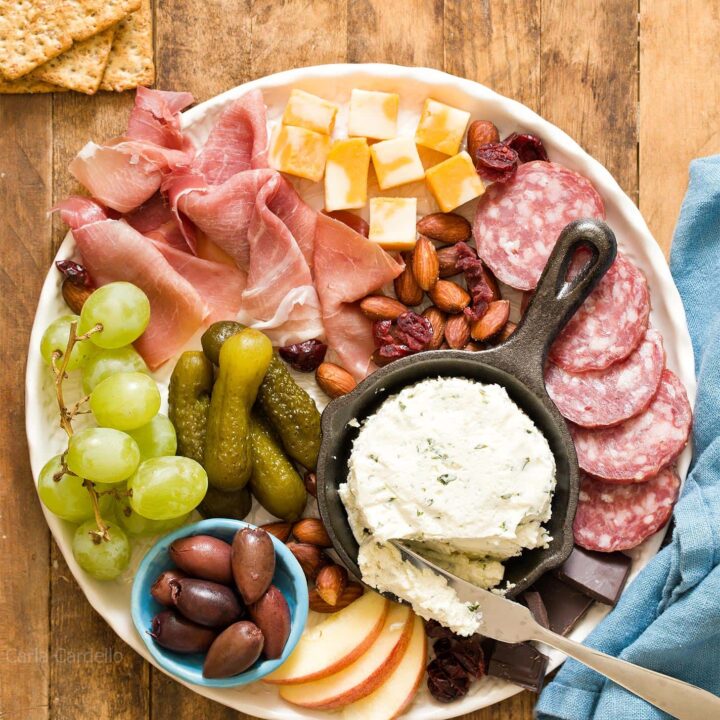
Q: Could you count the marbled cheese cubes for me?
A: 8